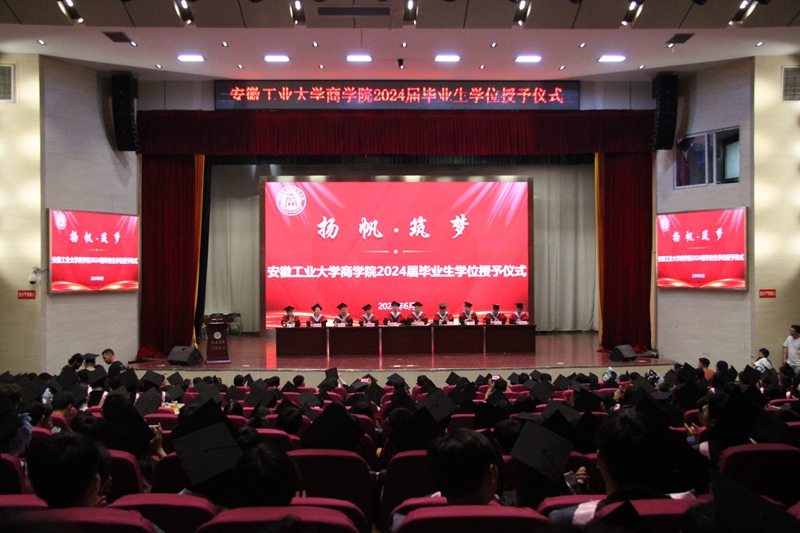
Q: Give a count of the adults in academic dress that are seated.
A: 10